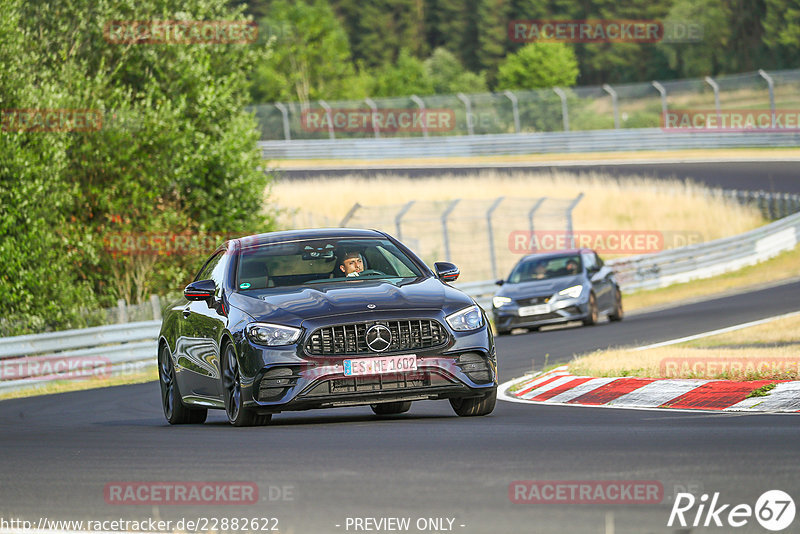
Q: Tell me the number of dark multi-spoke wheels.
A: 2